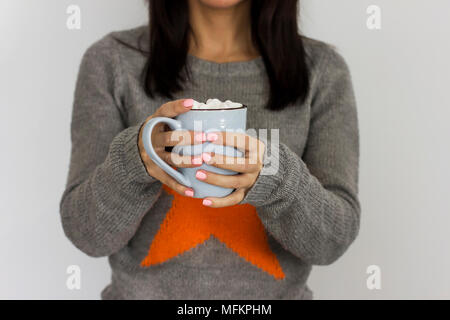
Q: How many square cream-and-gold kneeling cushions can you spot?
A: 0